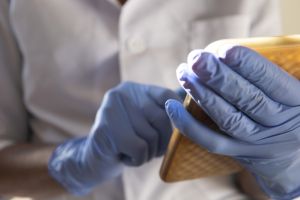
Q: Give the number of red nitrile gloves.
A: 0